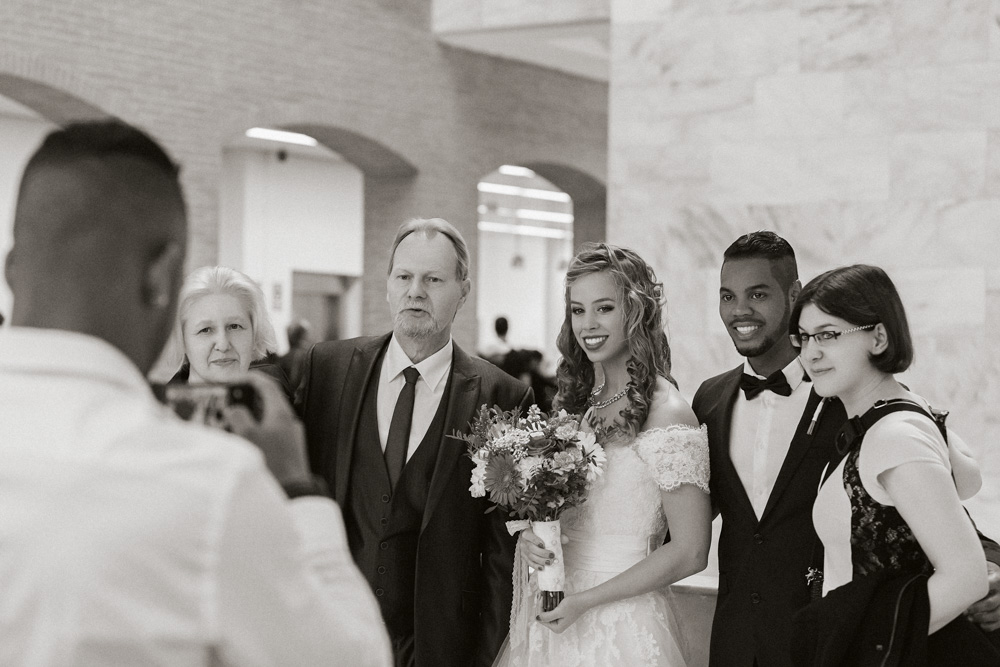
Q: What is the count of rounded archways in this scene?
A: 3